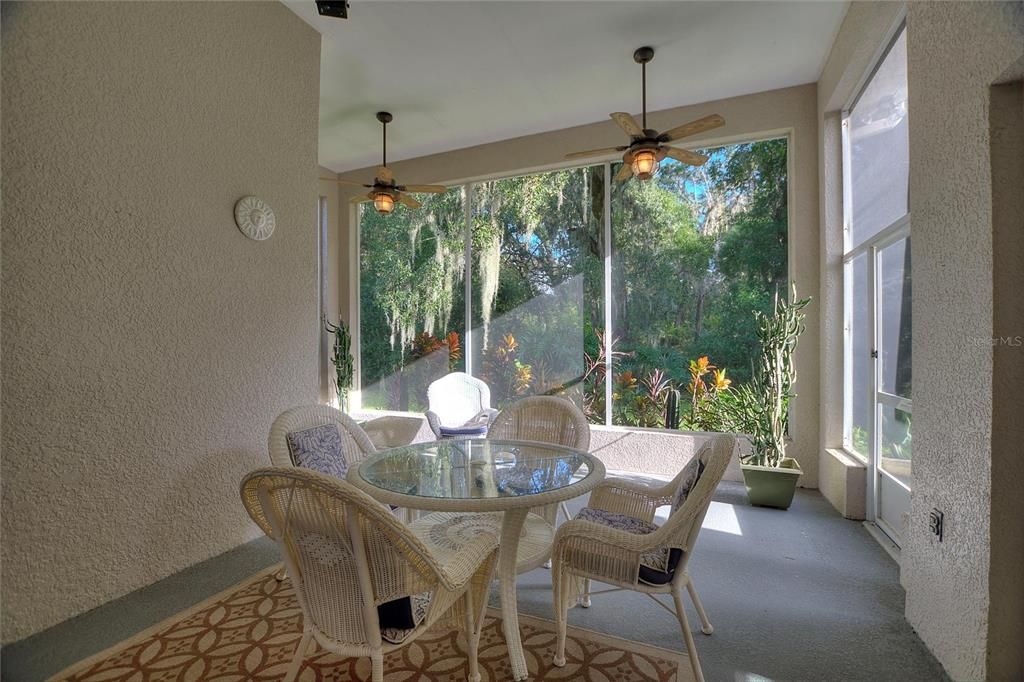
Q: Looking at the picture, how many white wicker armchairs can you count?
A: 5